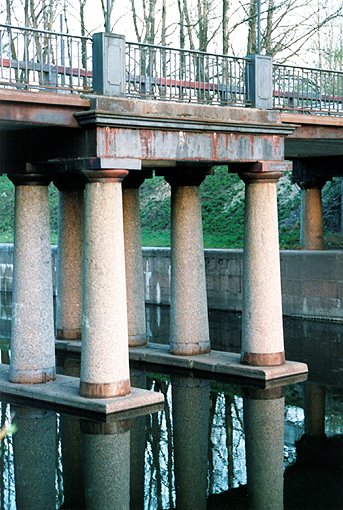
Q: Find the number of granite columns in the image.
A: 7